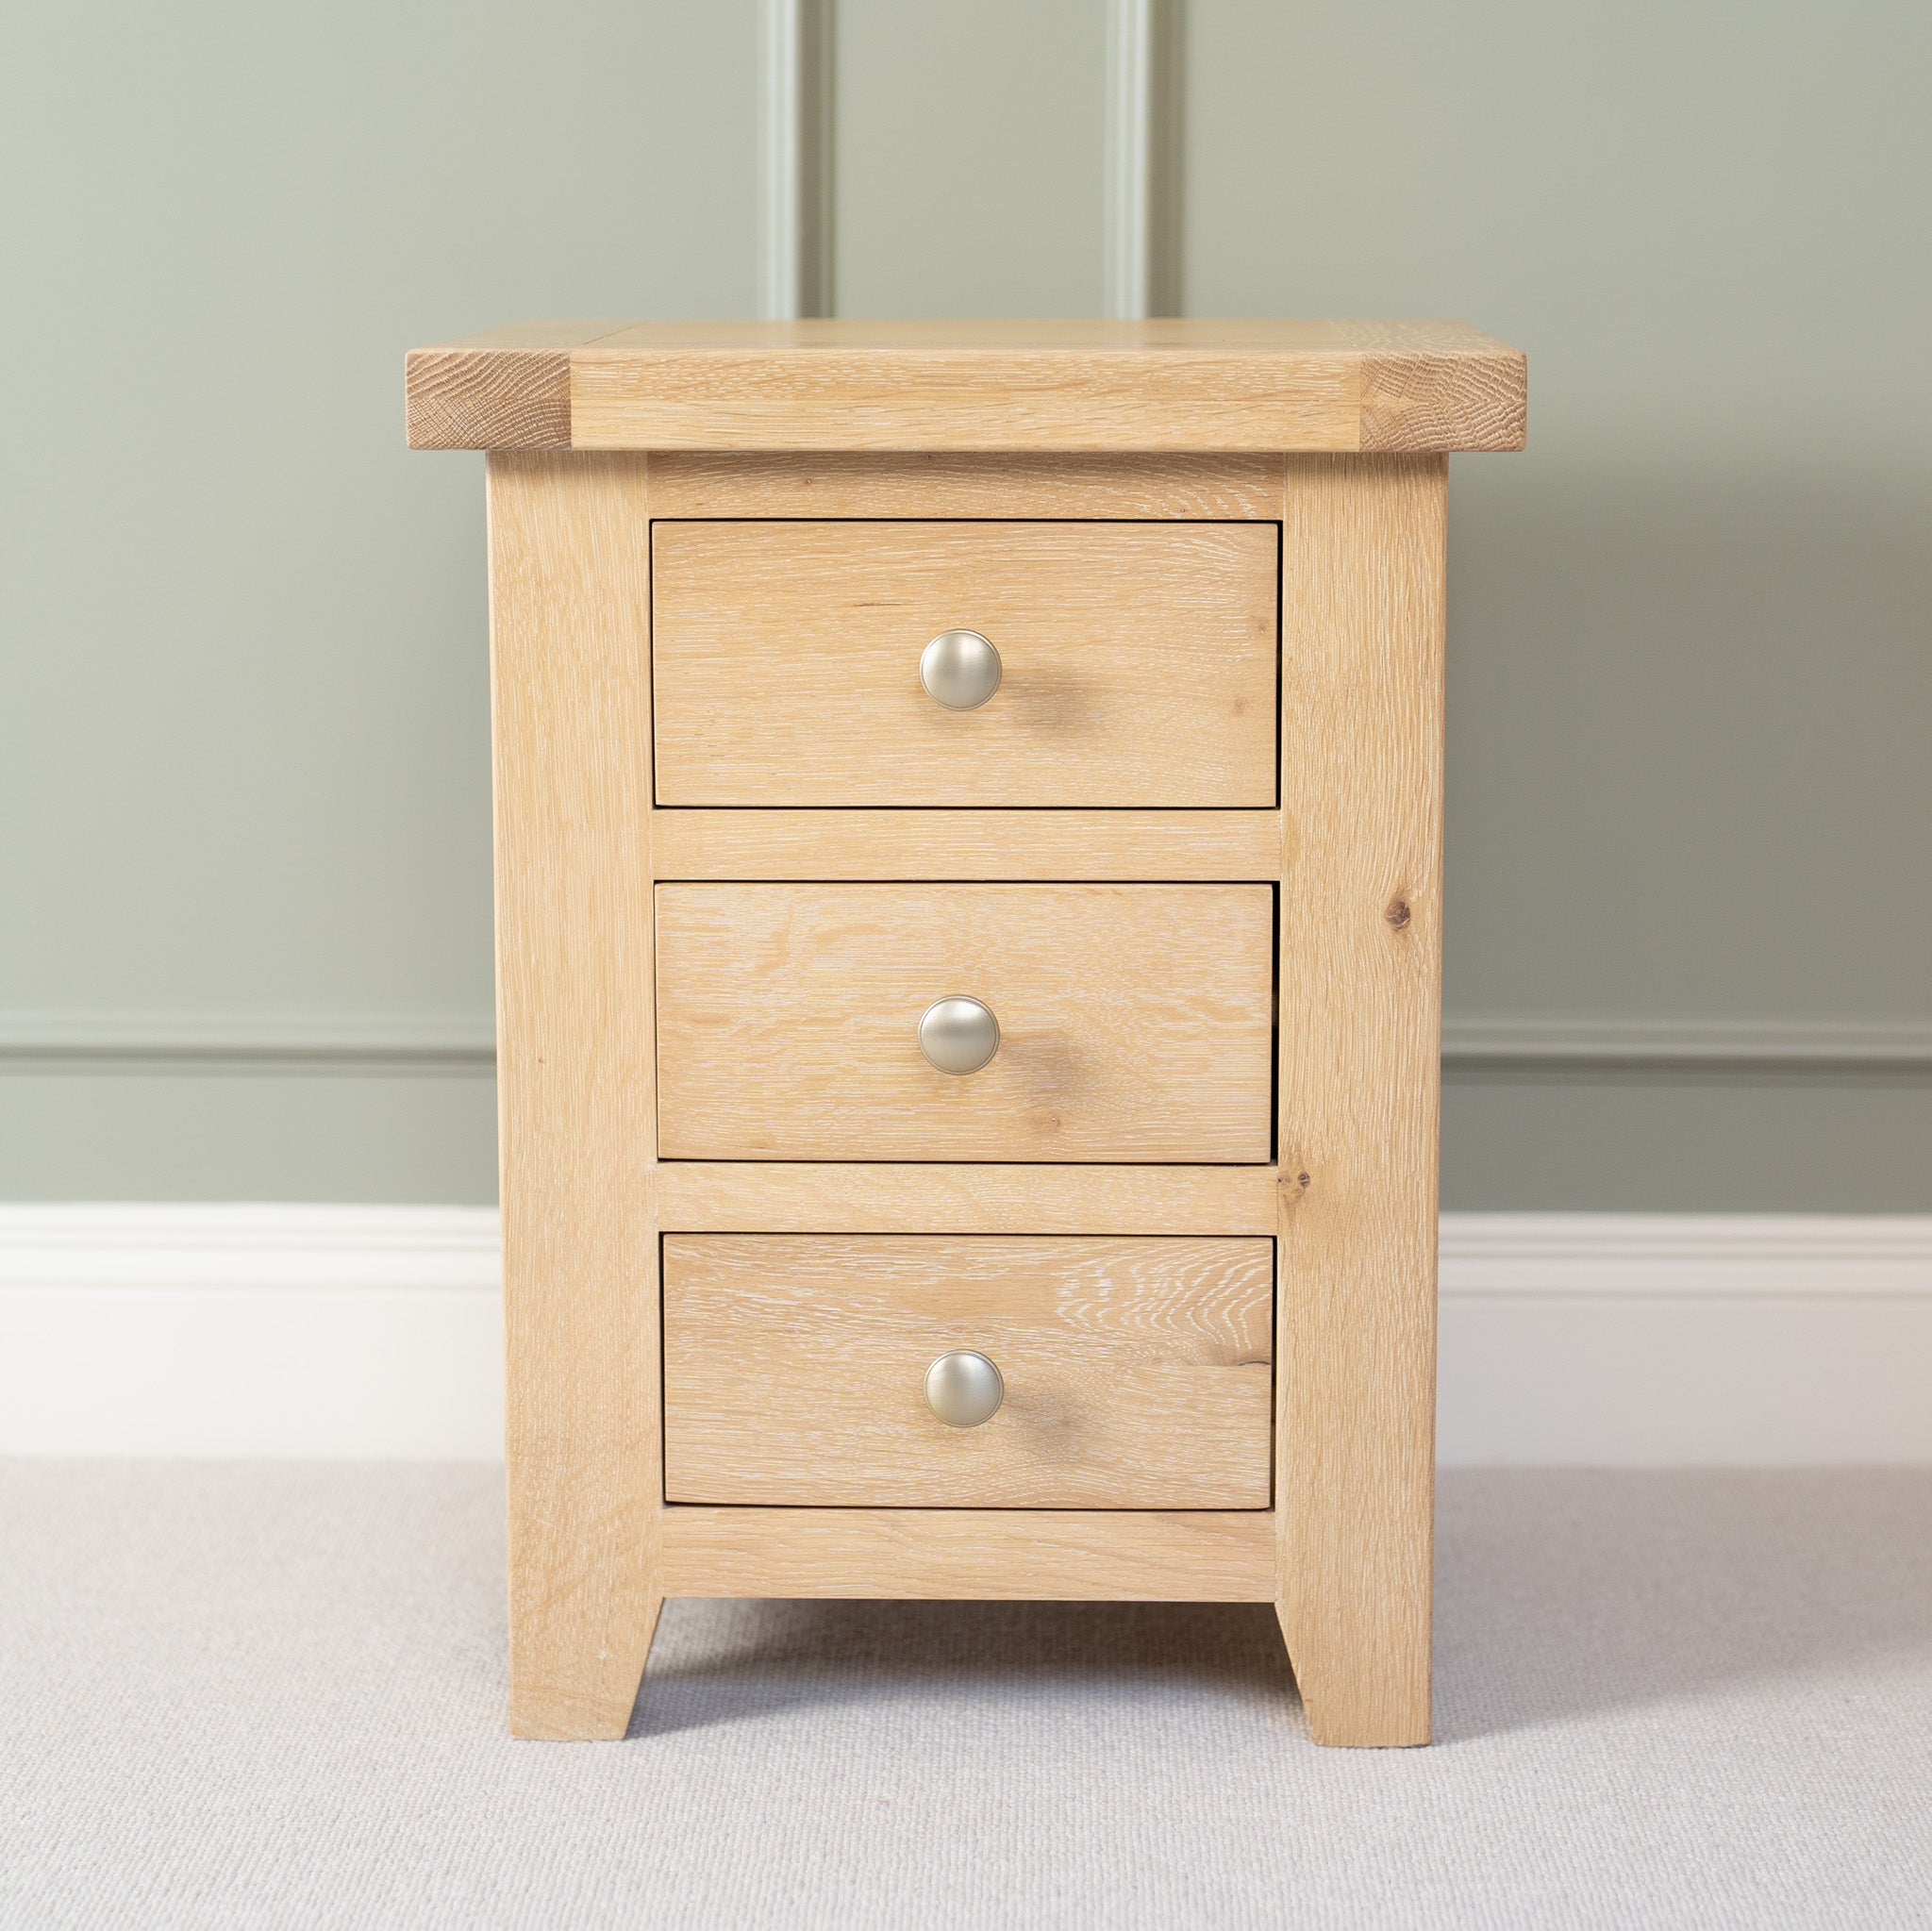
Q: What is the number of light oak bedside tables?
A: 1